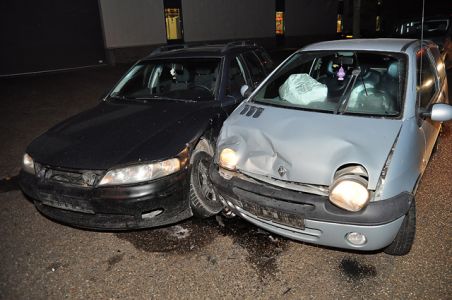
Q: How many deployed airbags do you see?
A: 2